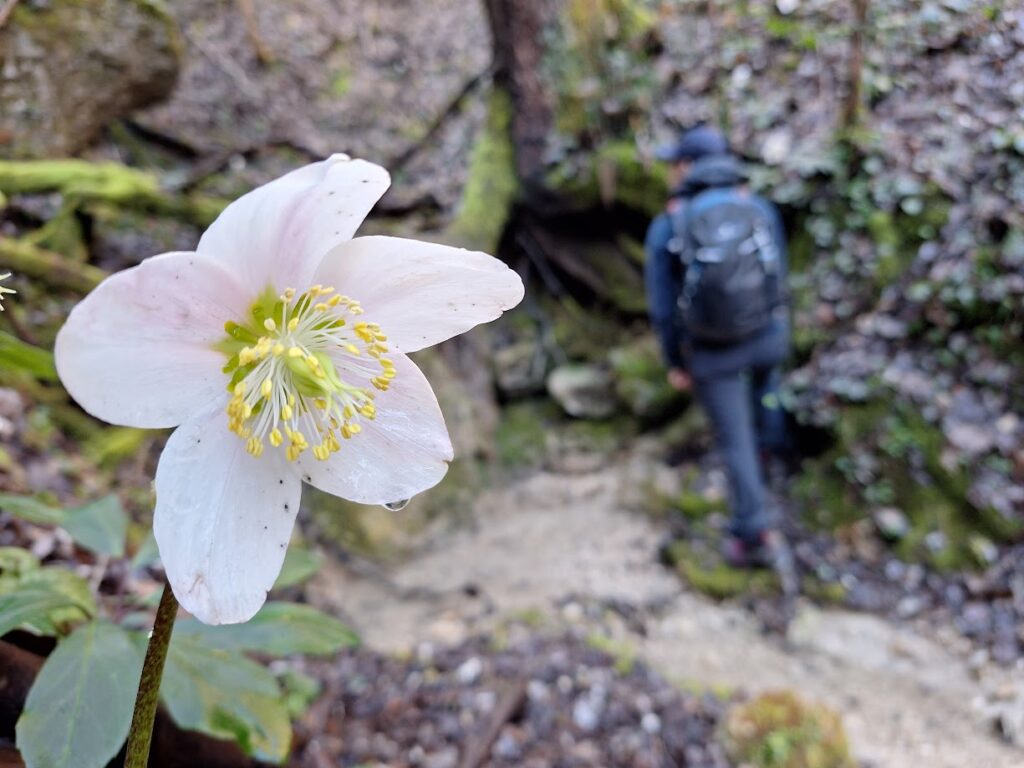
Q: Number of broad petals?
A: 5